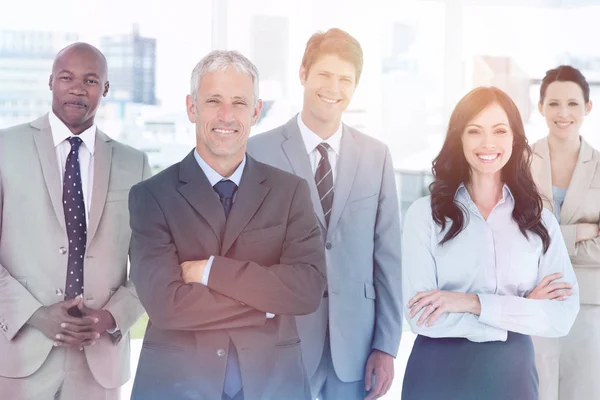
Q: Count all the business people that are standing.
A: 5